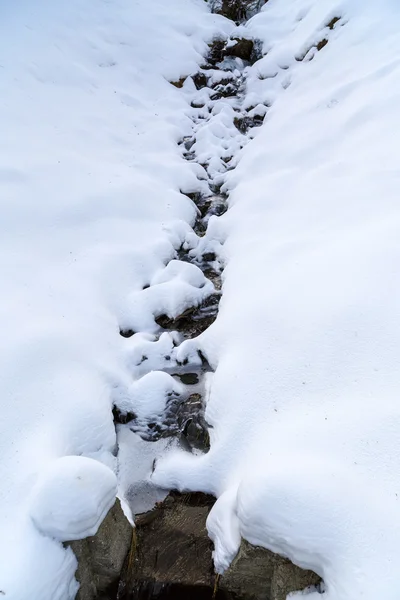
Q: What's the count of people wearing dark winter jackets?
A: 0